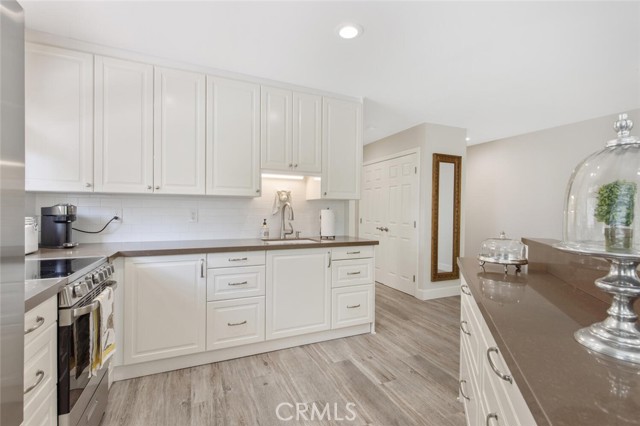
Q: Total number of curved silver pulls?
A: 15